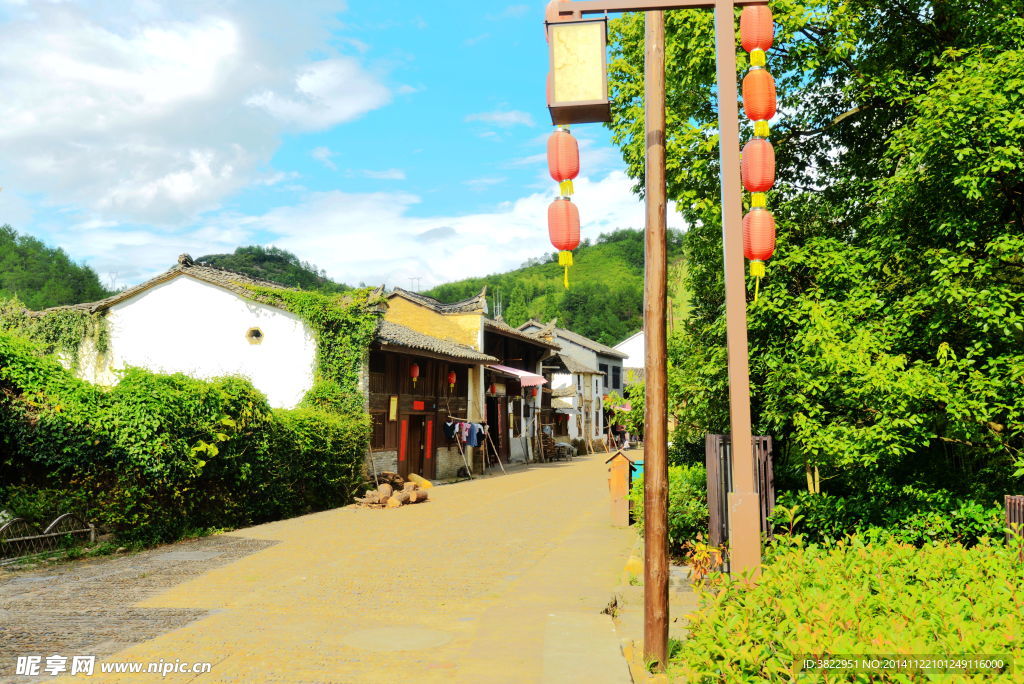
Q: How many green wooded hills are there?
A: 3